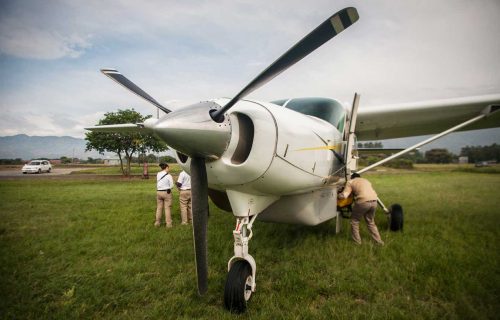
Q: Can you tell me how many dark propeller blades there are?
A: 3